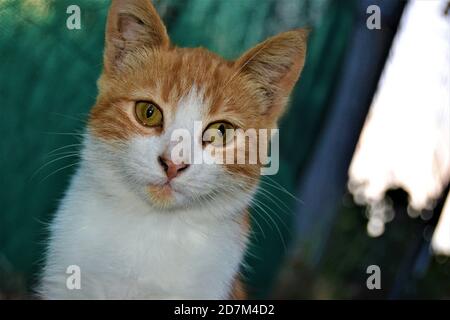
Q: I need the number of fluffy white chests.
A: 1